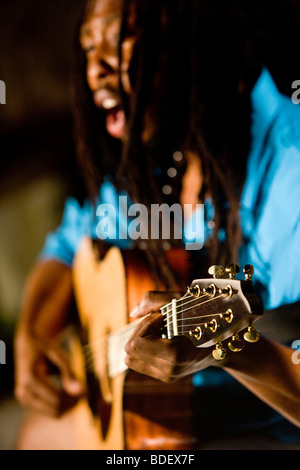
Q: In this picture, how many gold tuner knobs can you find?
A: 6